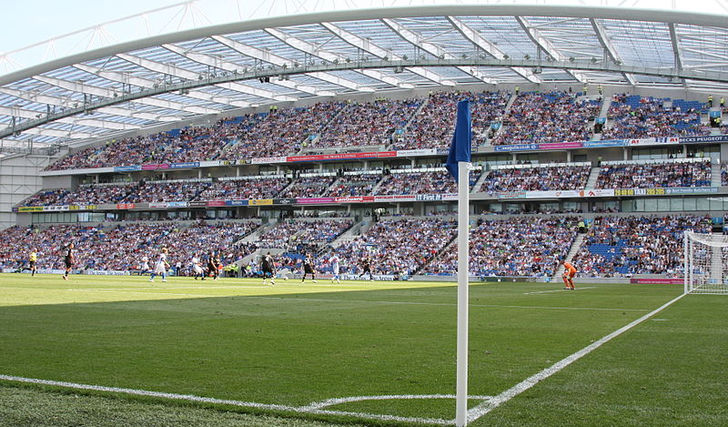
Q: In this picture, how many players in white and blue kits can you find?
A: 4